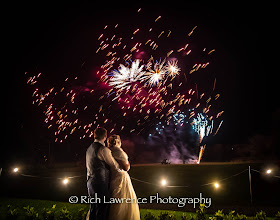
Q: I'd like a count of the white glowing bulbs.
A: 5